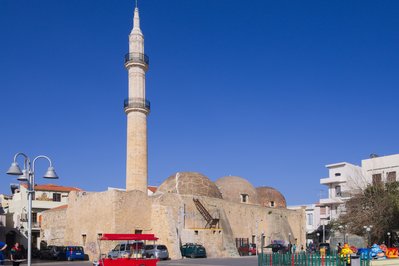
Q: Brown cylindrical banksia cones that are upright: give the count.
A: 0